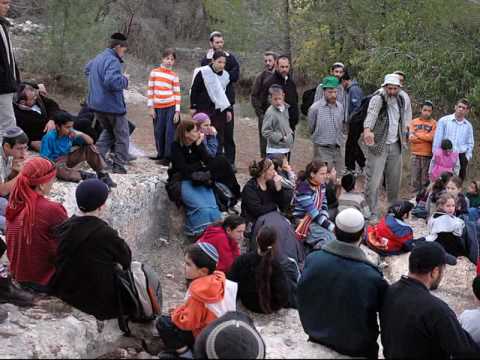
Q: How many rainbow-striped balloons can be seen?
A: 0